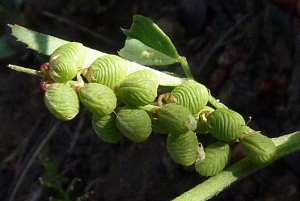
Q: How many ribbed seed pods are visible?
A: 13